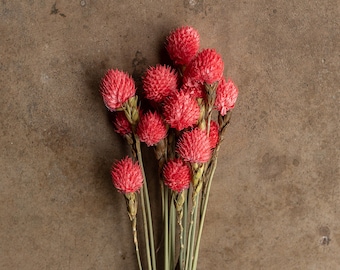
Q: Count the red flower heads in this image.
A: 13